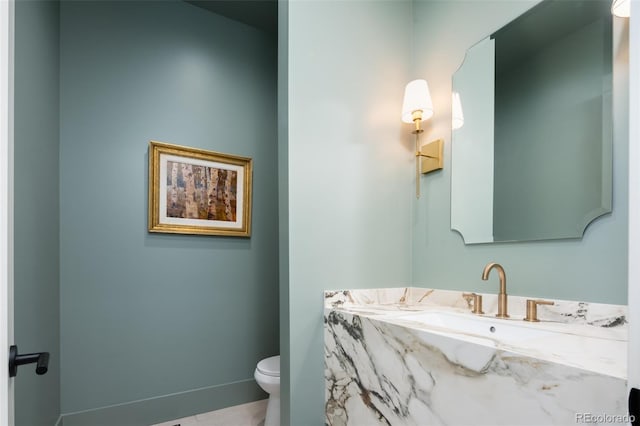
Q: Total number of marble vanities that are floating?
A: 1